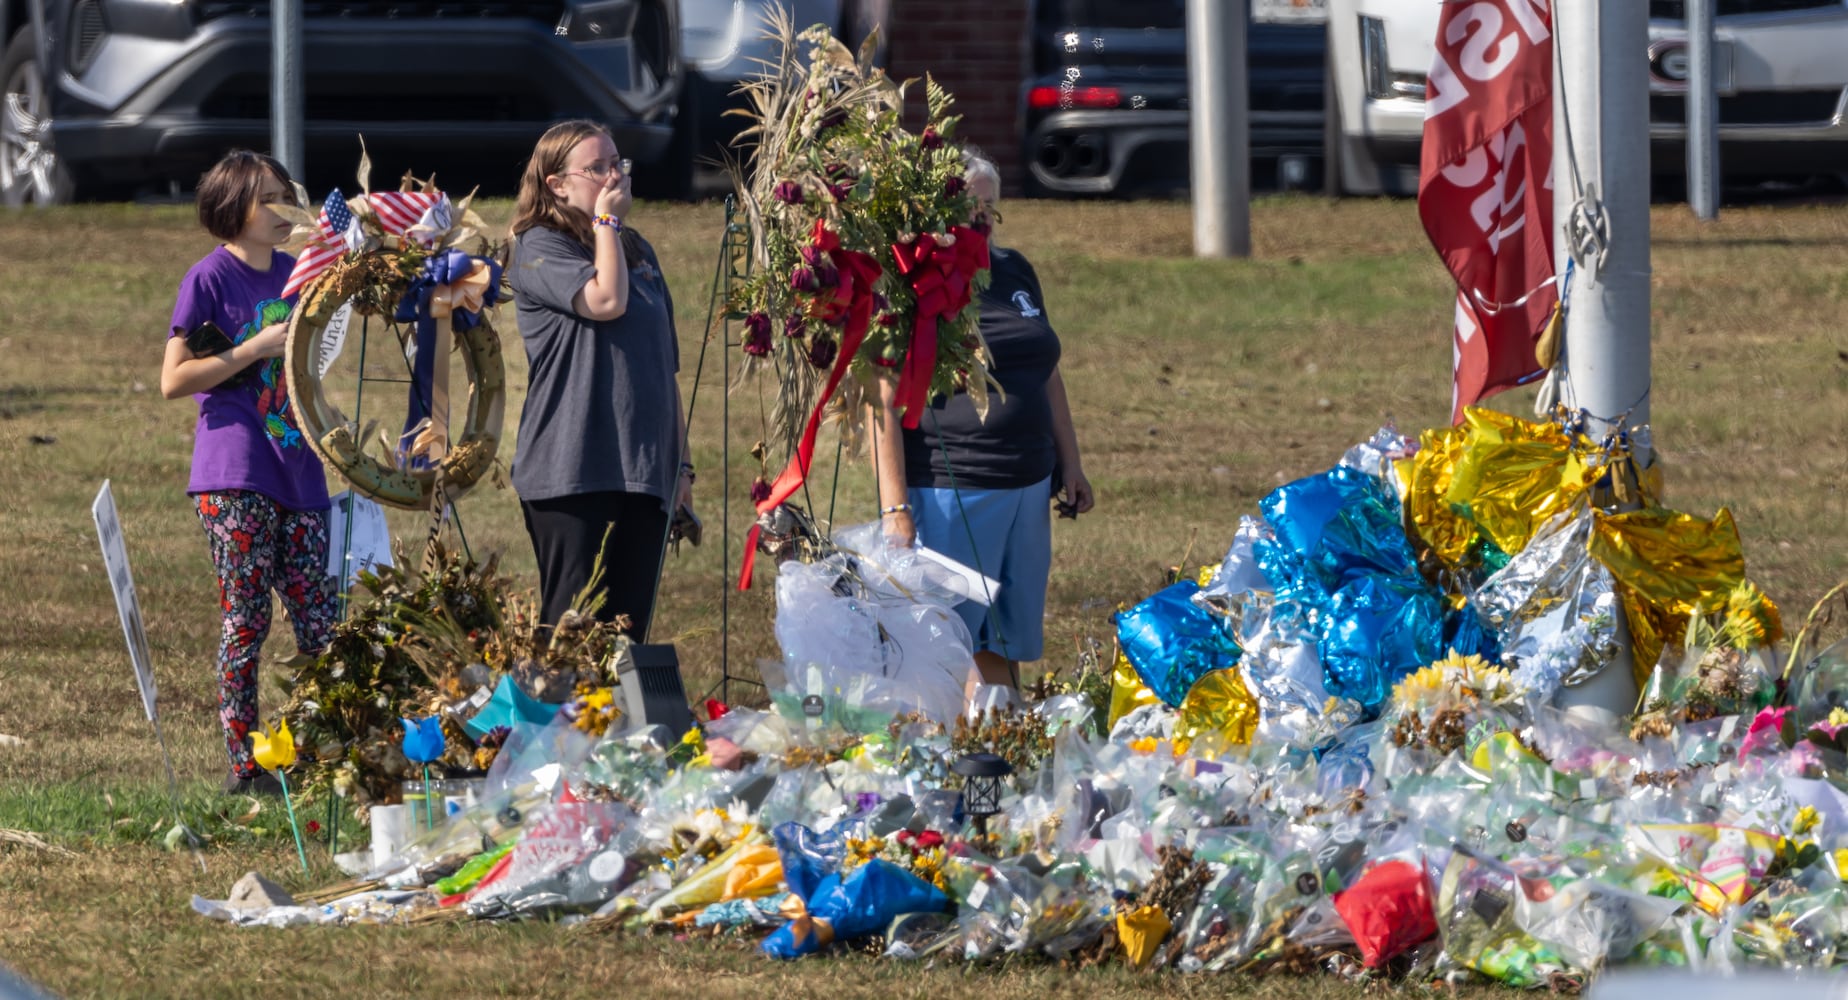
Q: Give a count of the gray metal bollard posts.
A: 3